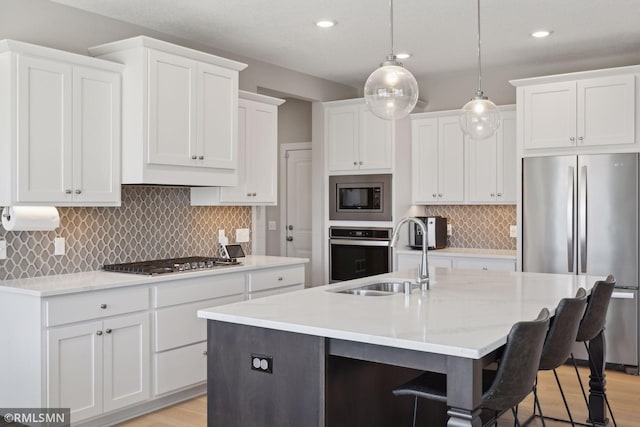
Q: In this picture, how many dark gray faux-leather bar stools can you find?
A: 3